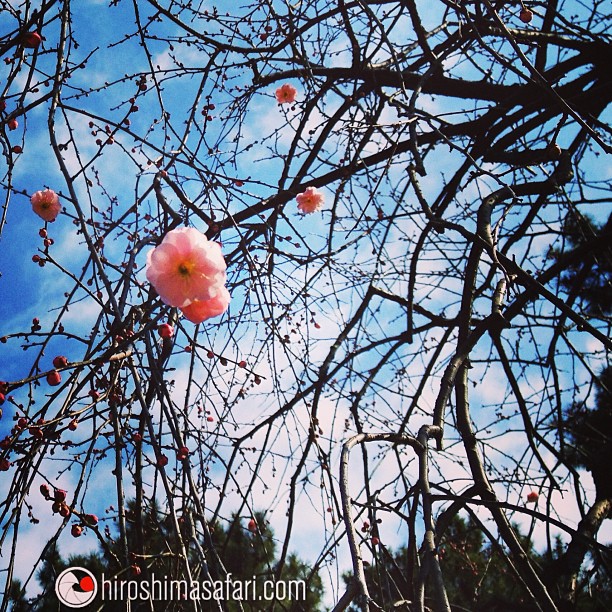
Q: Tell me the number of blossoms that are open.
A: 5